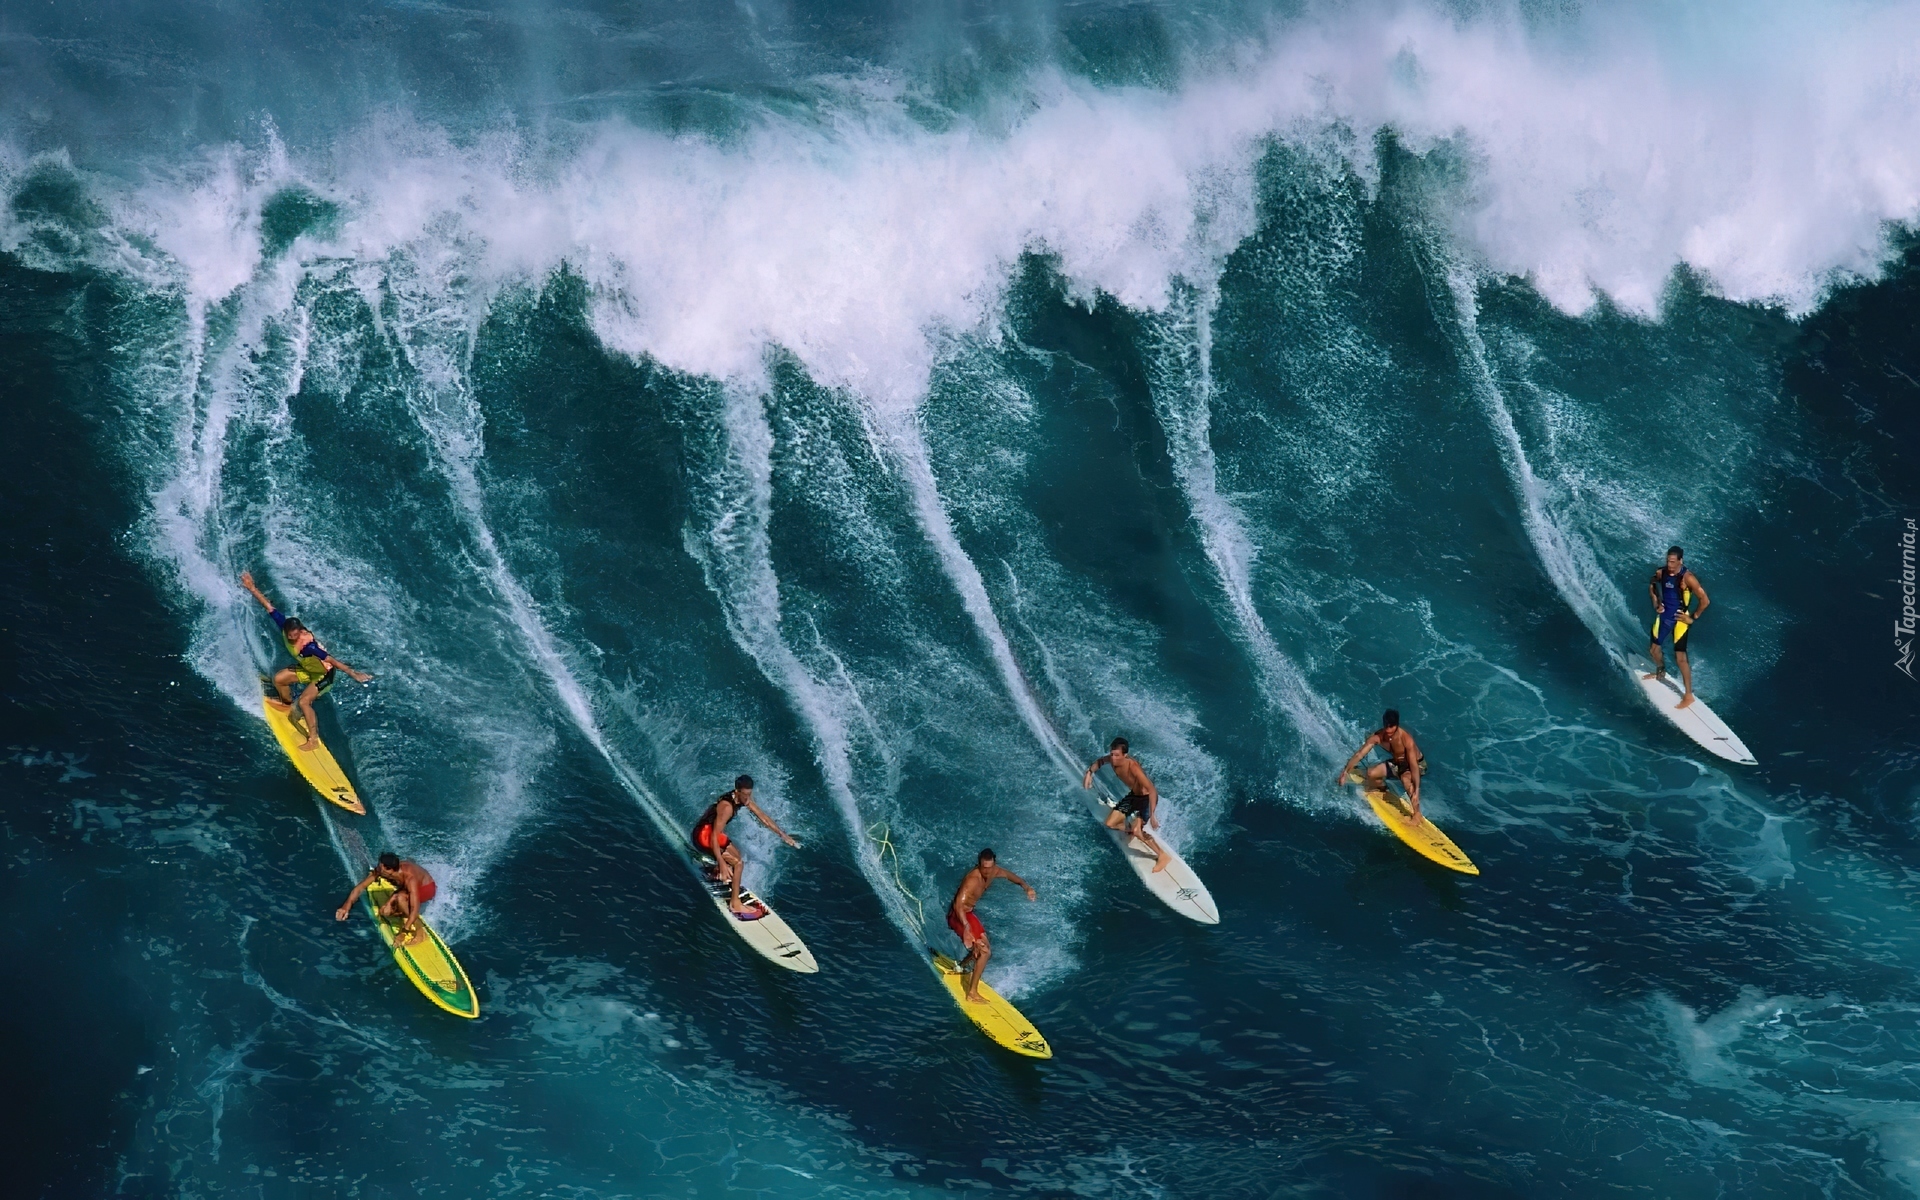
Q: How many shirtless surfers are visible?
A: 4